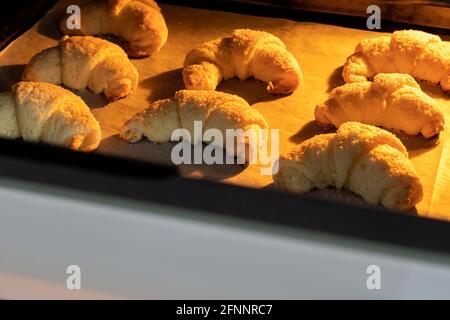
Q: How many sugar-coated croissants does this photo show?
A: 8